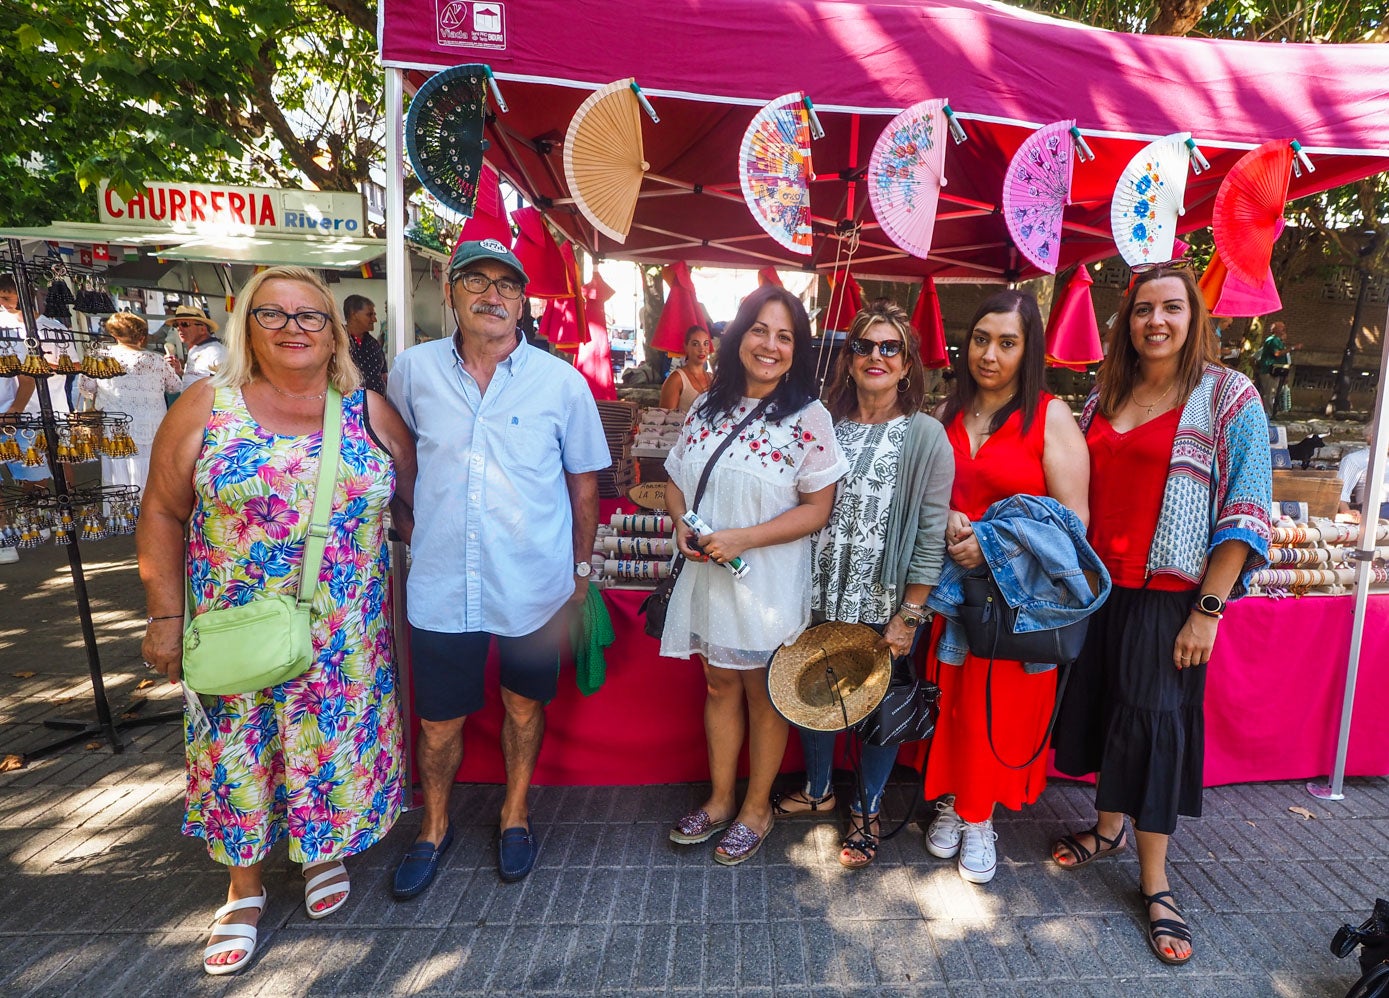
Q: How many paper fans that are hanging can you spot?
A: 7